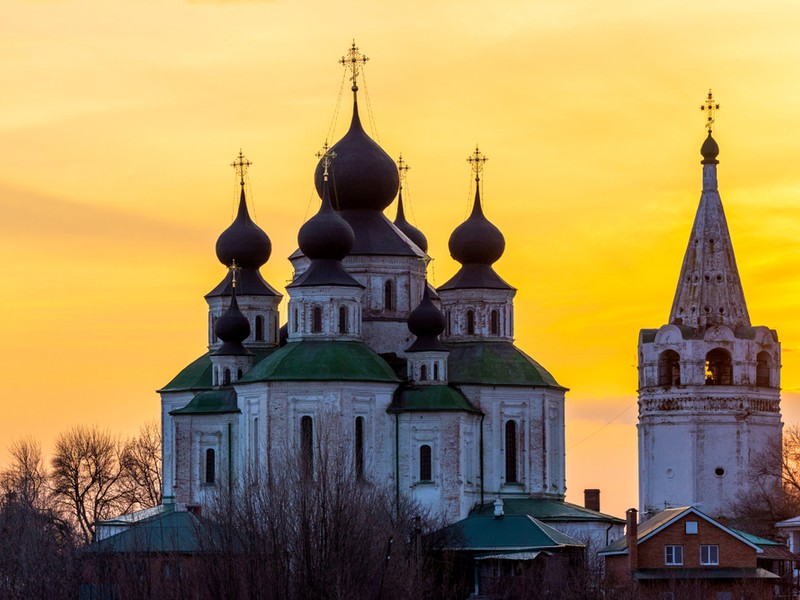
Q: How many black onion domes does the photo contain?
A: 8